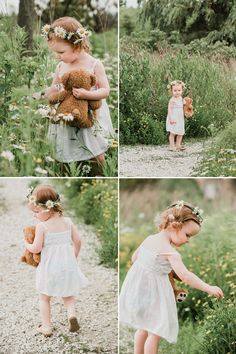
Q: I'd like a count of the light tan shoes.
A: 4